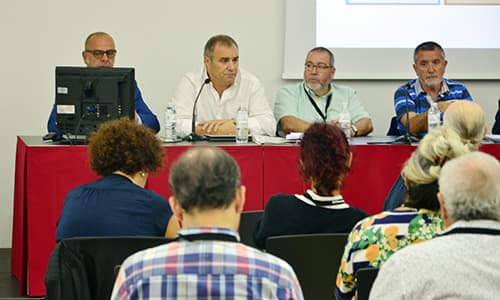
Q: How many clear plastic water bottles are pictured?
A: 4